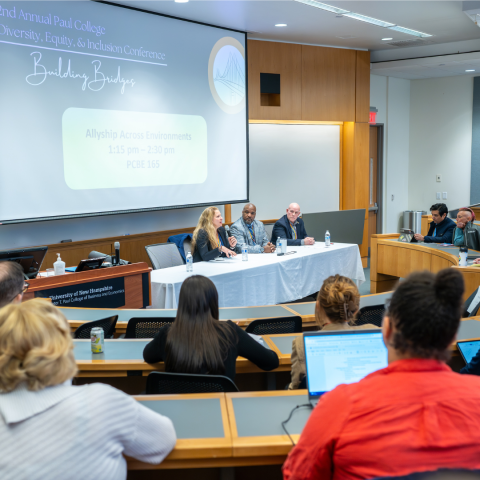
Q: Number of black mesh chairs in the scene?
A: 5